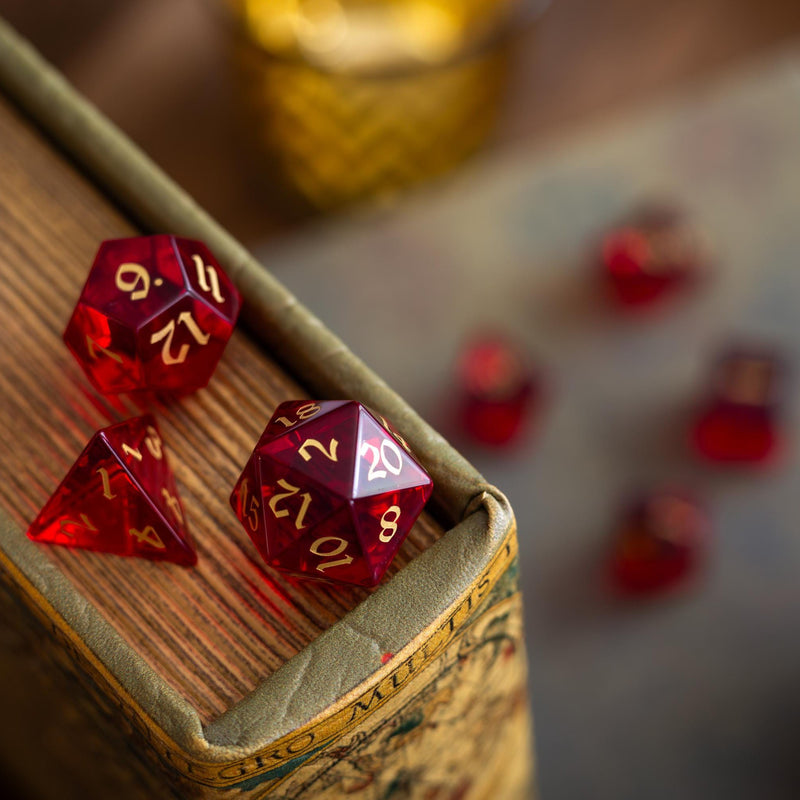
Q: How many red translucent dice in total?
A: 7